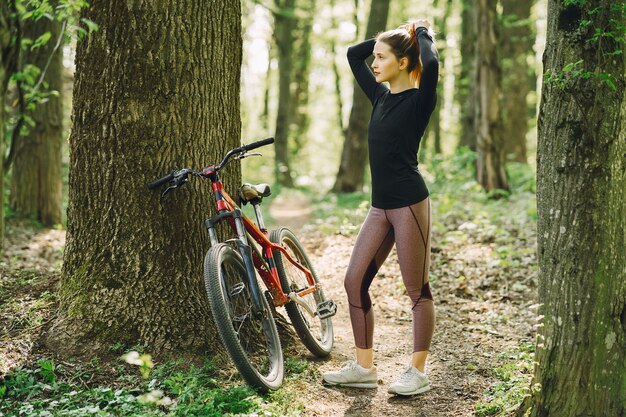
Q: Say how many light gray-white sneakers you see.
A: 2